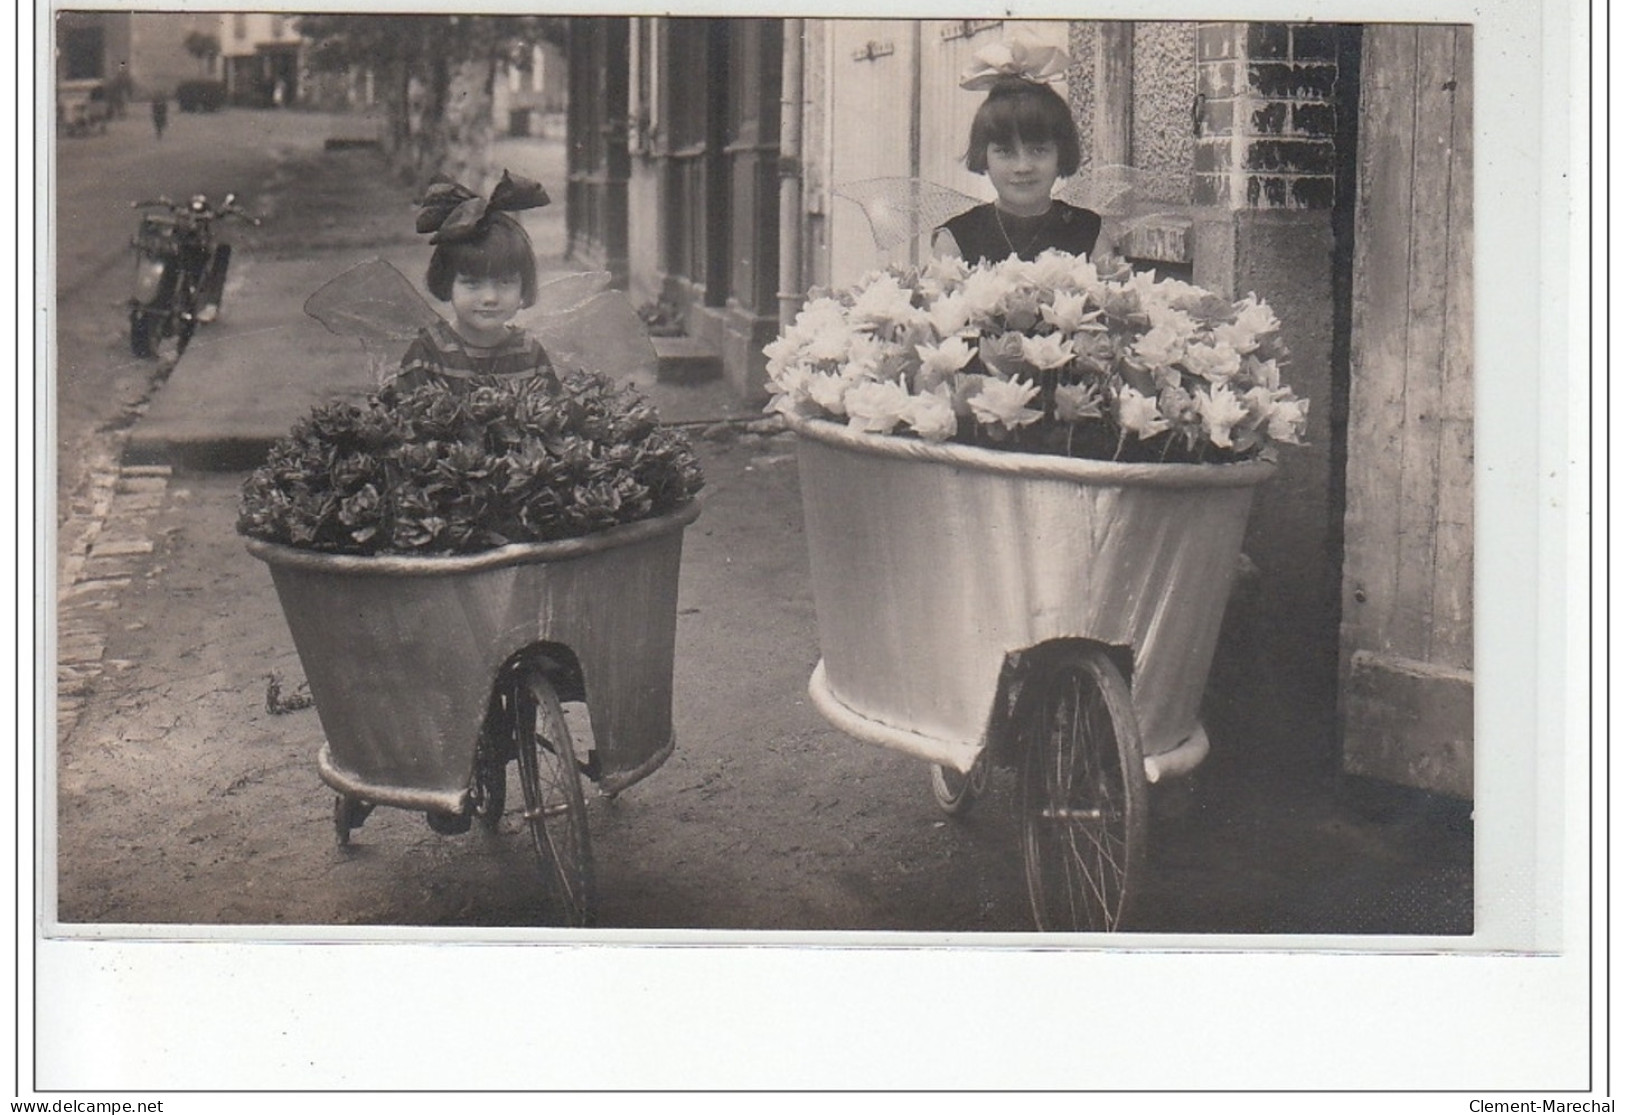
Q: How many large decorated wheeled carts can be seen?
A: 2